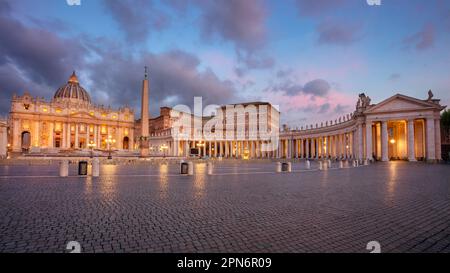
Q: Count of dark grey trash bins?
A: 3